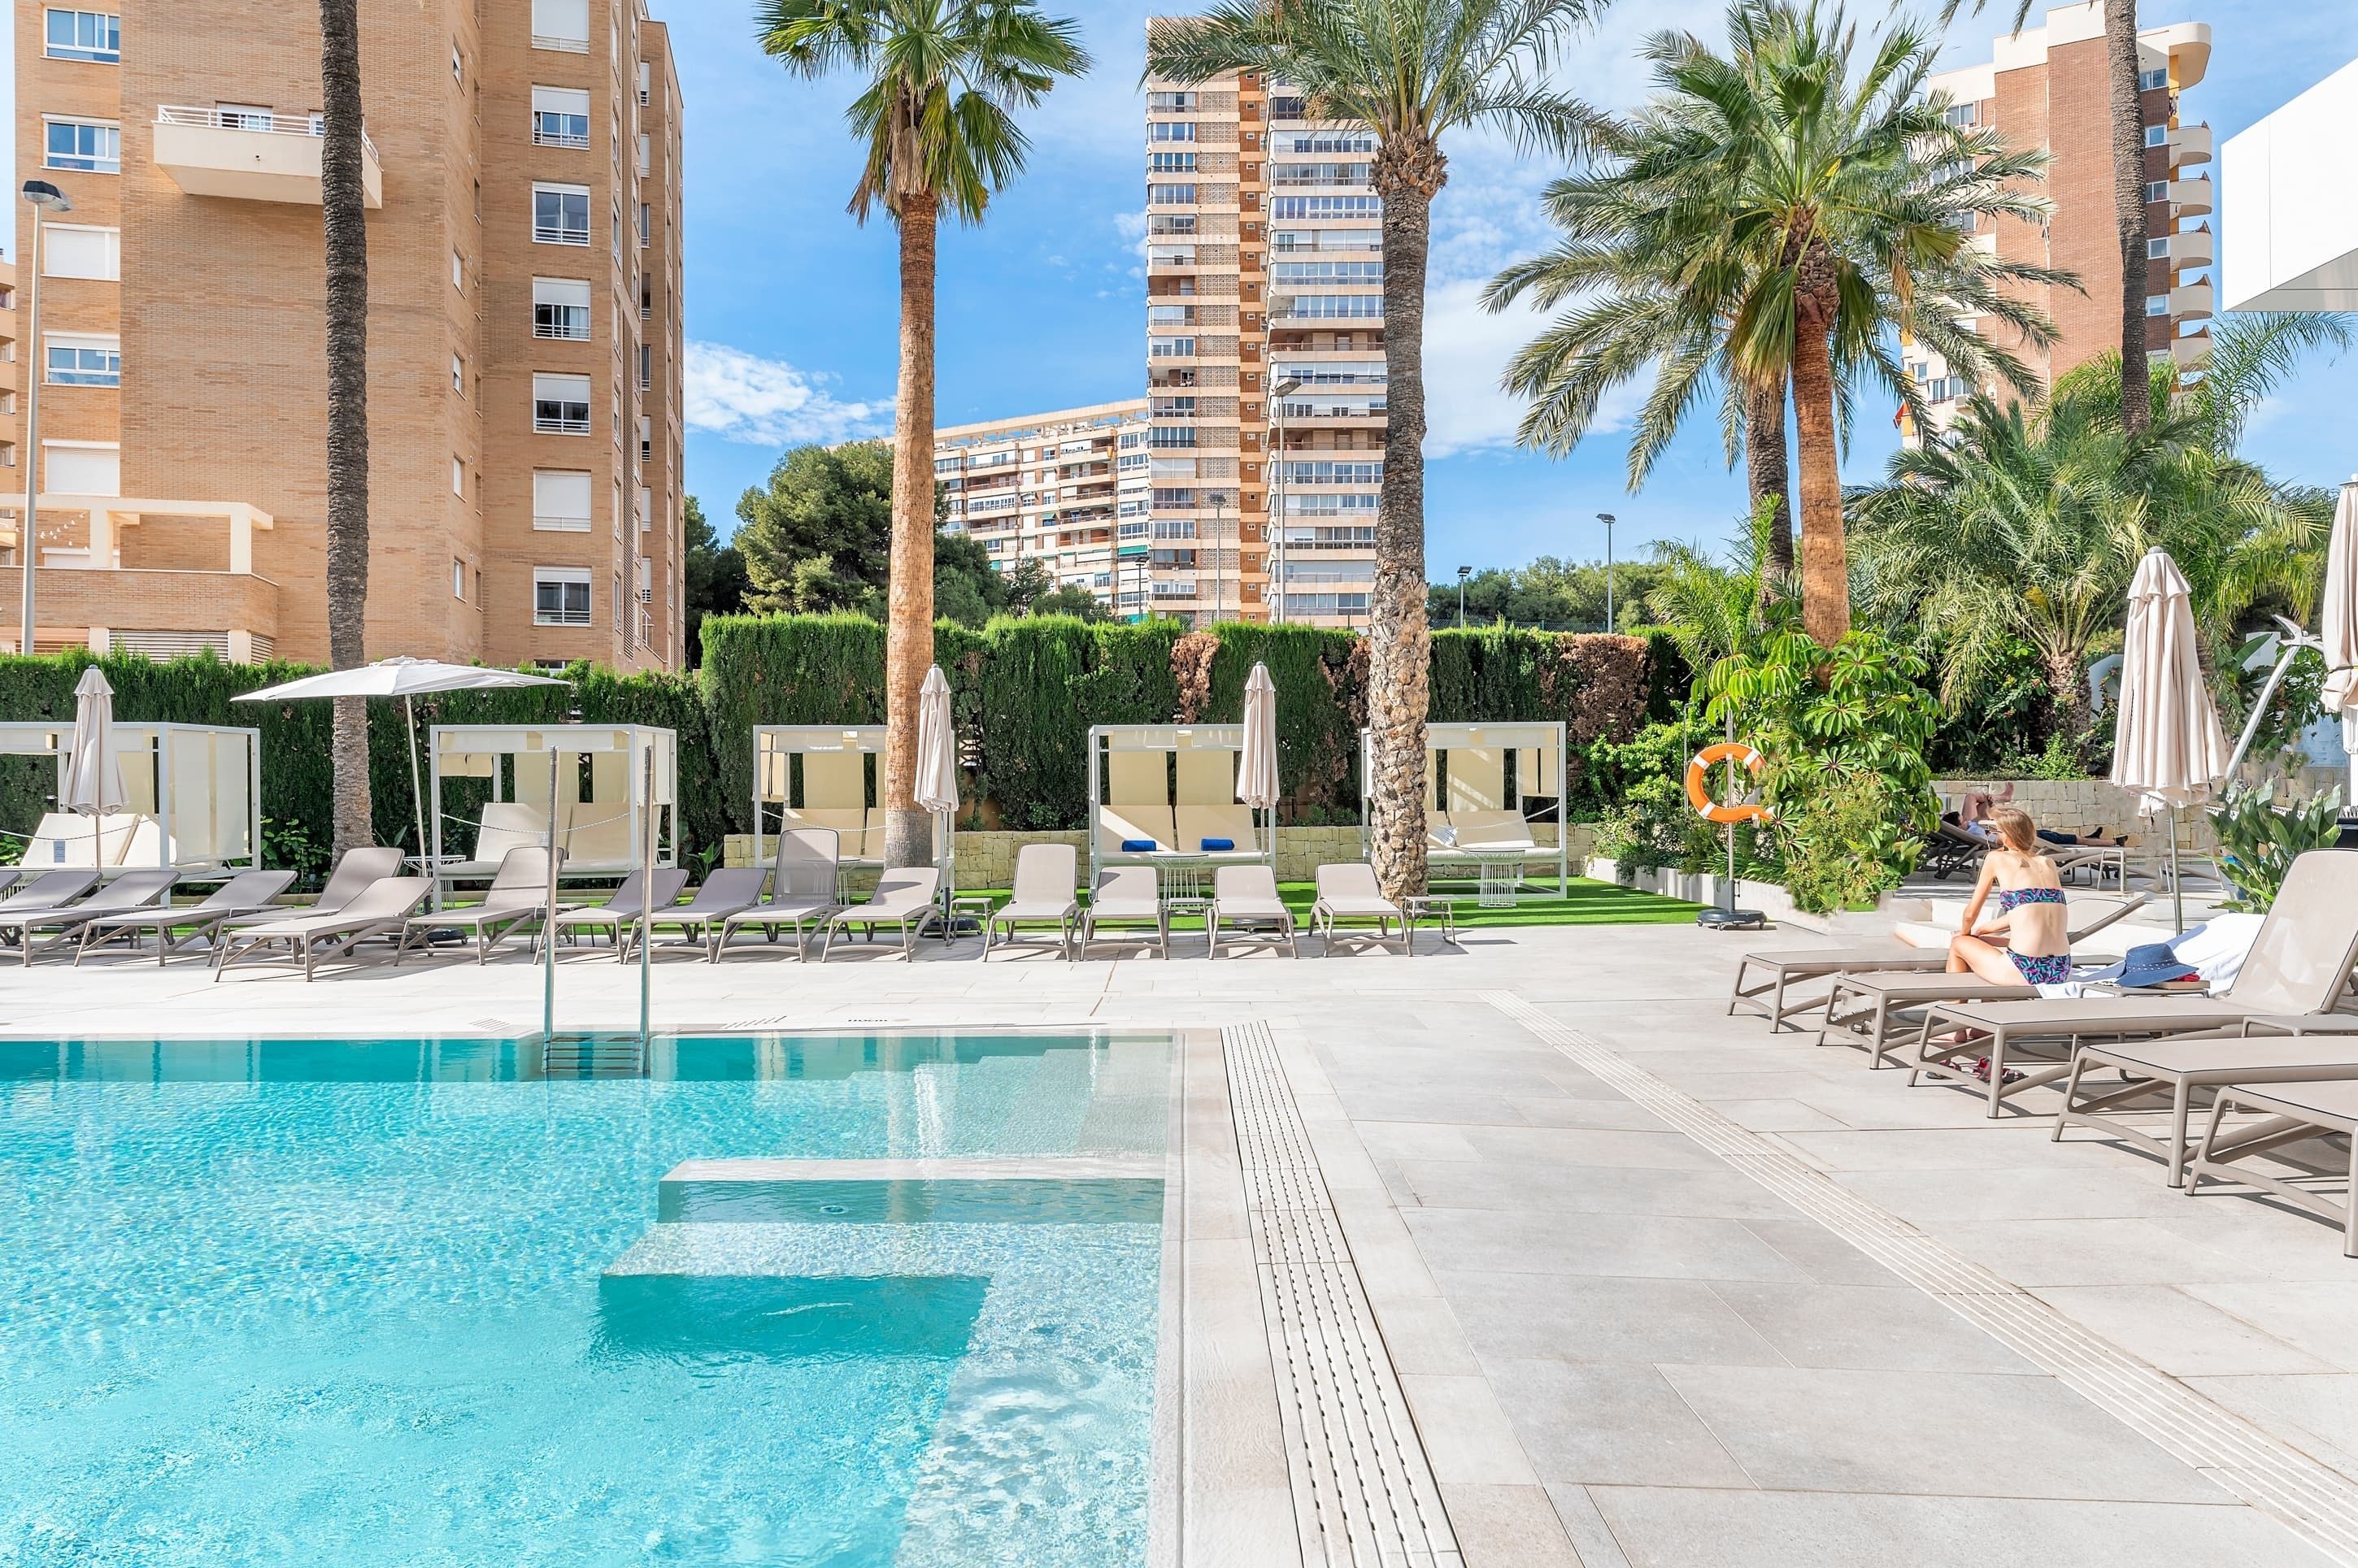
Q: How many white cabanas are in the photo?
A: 5